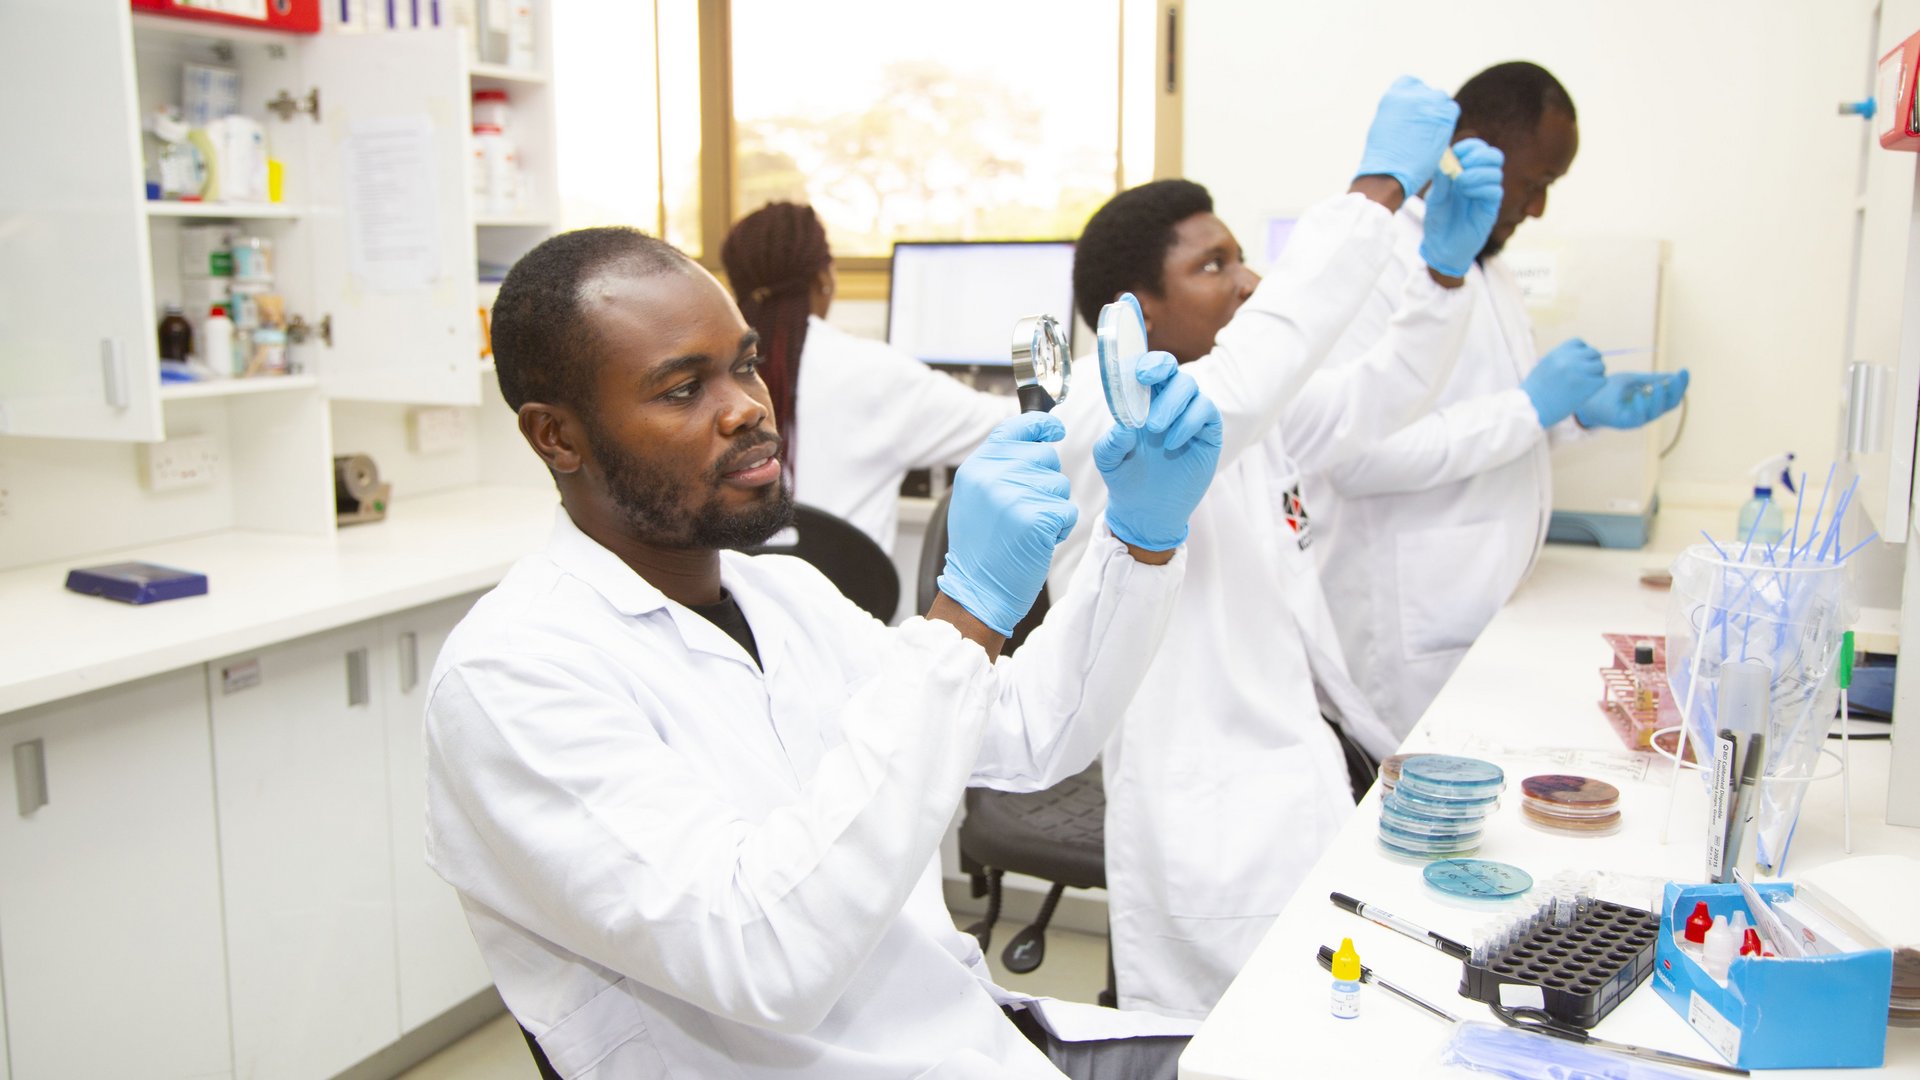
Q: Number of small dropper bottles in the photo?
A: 5